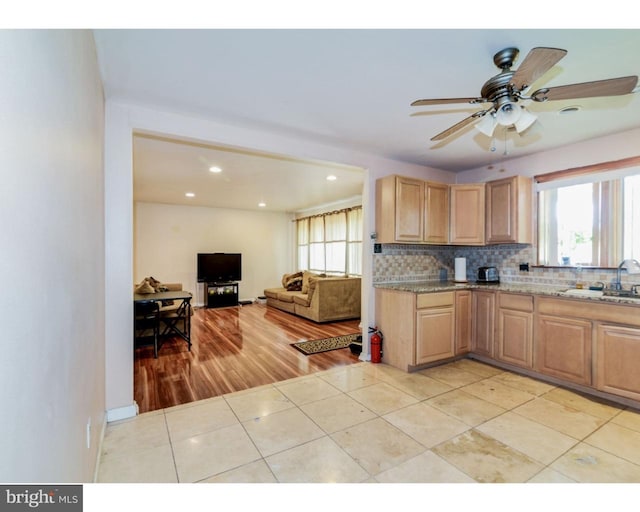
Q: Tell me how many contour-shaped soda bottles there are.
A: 0